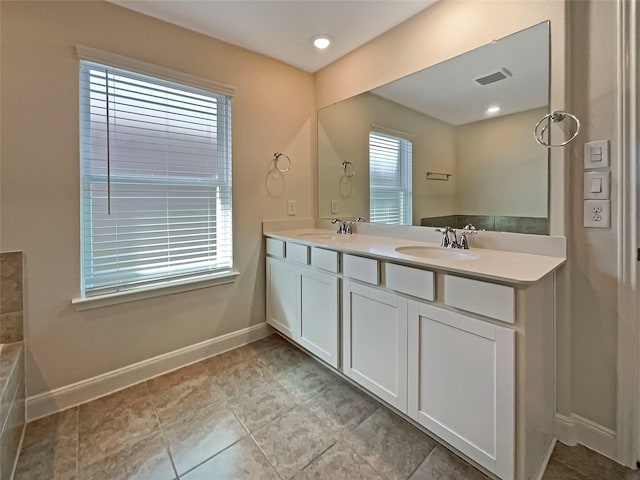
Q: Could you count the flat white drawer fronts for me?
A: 6